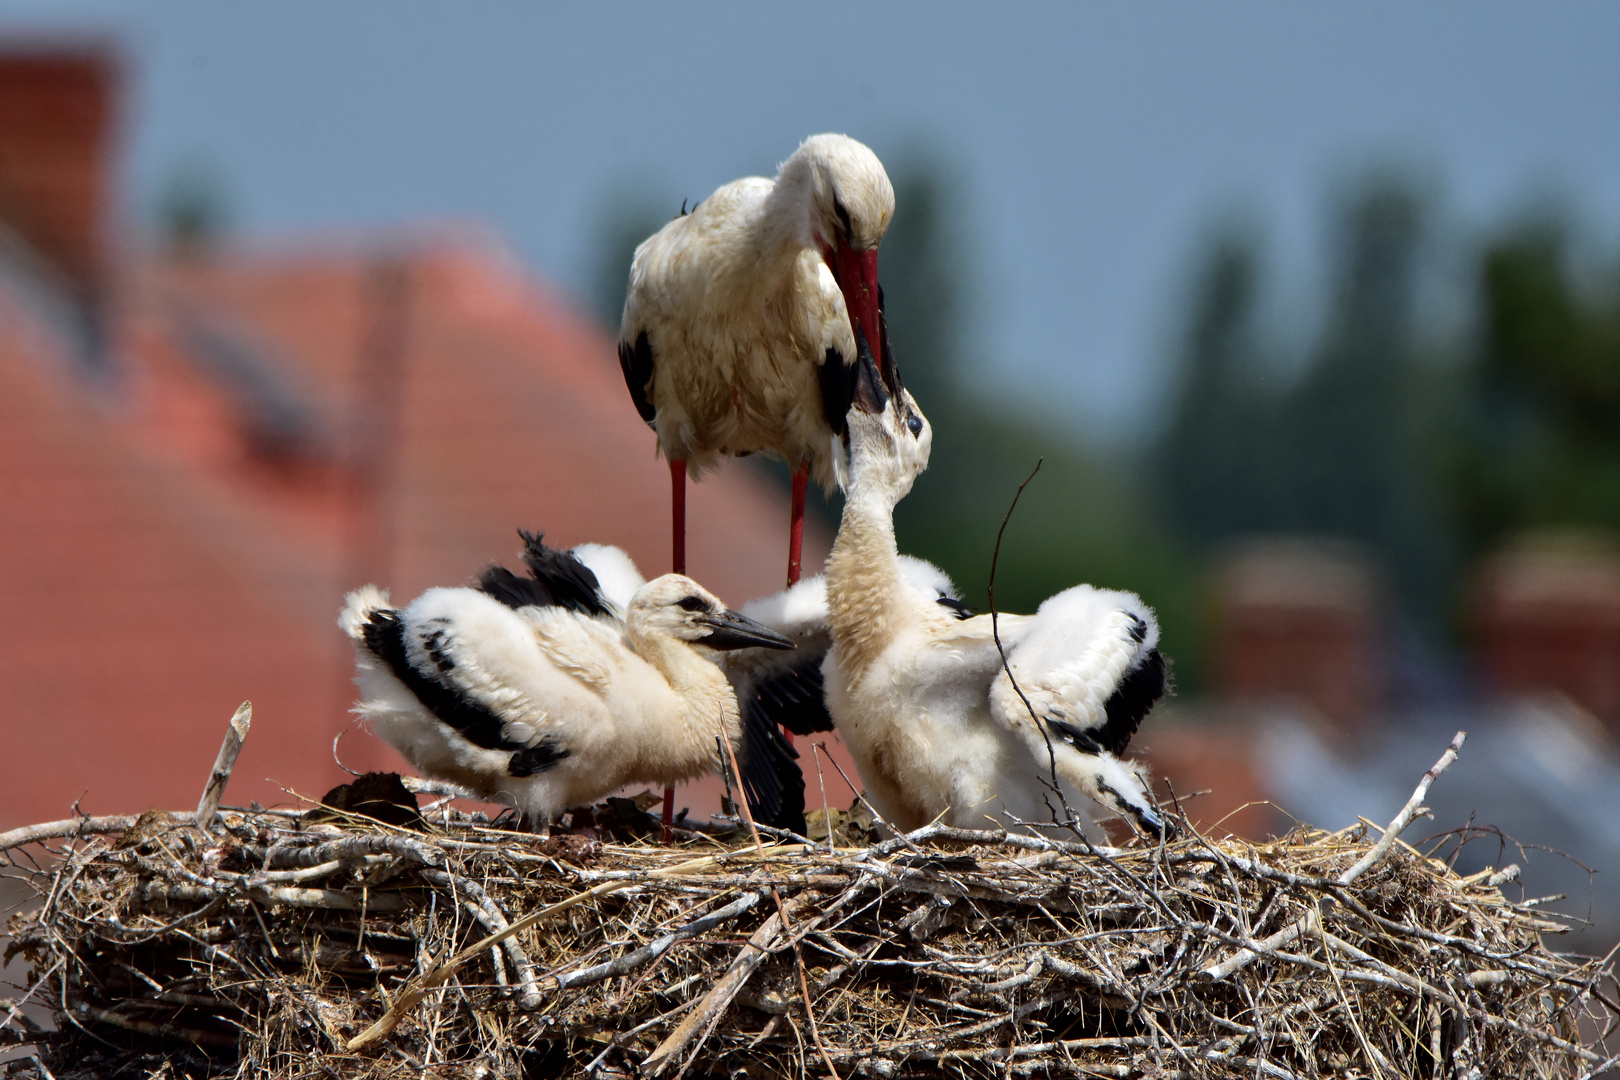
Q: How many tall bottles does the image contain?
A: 0